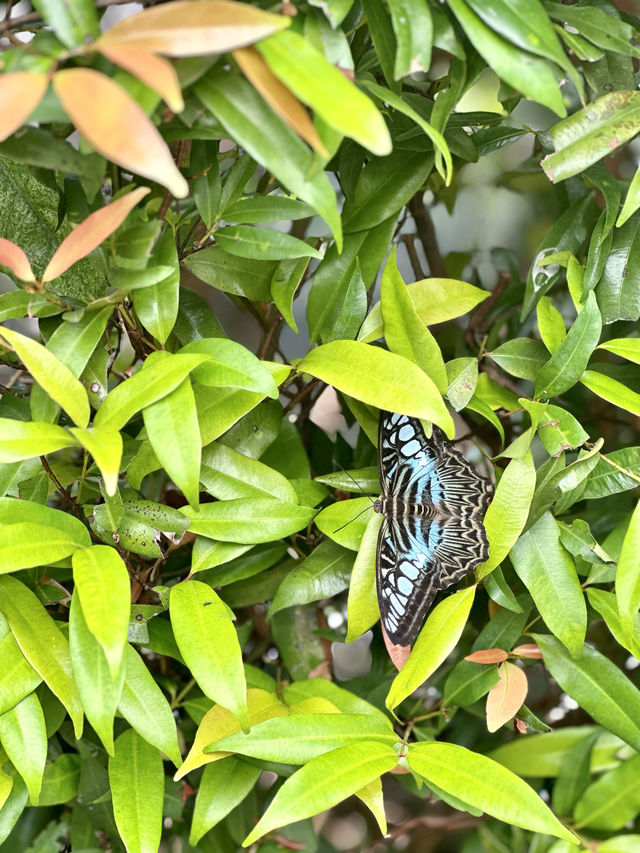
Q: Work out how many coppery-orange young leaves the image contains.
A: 11